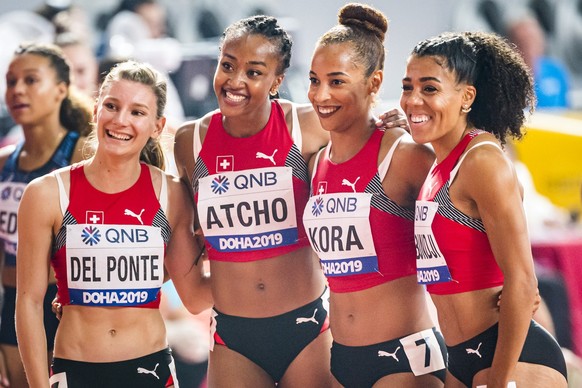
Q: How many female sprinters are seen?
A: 5